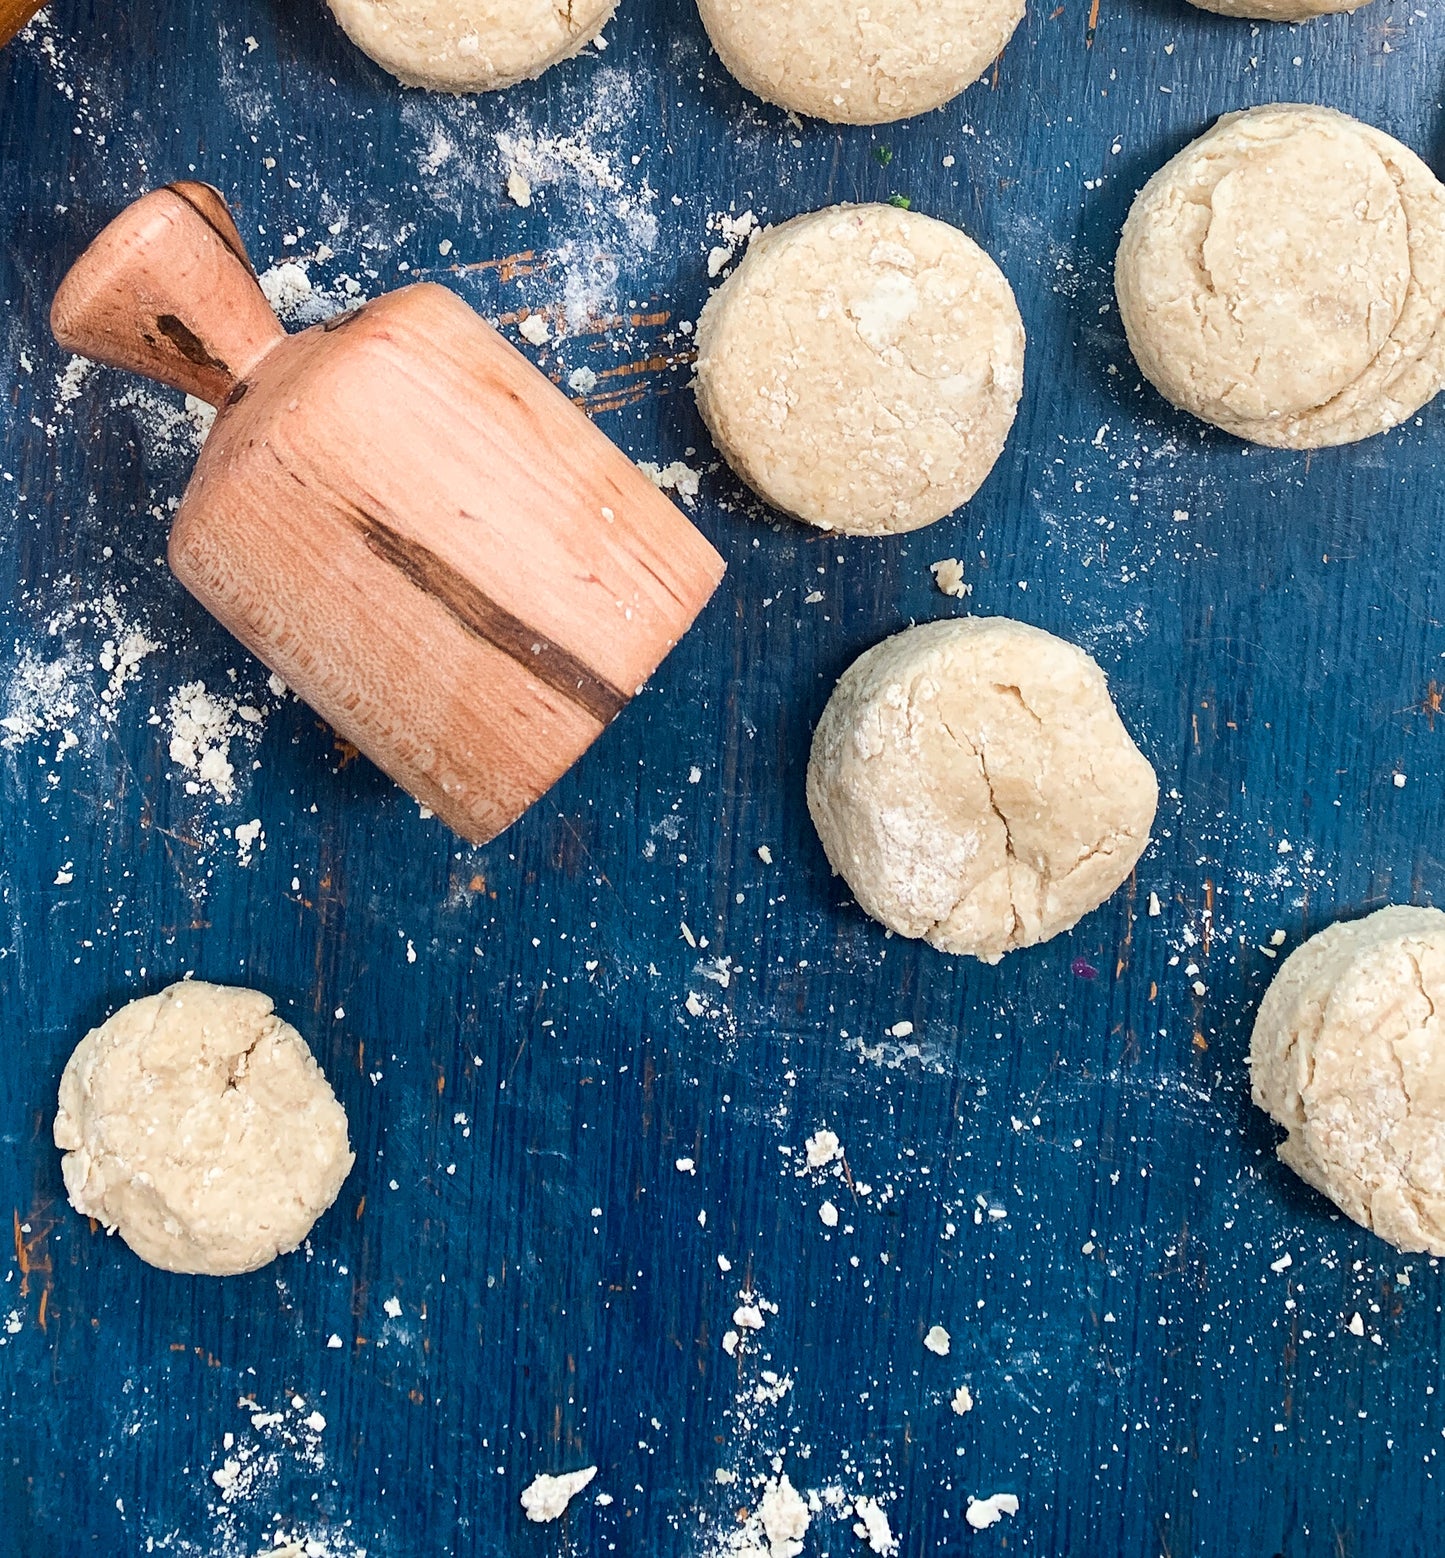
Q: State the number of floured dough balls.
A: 8